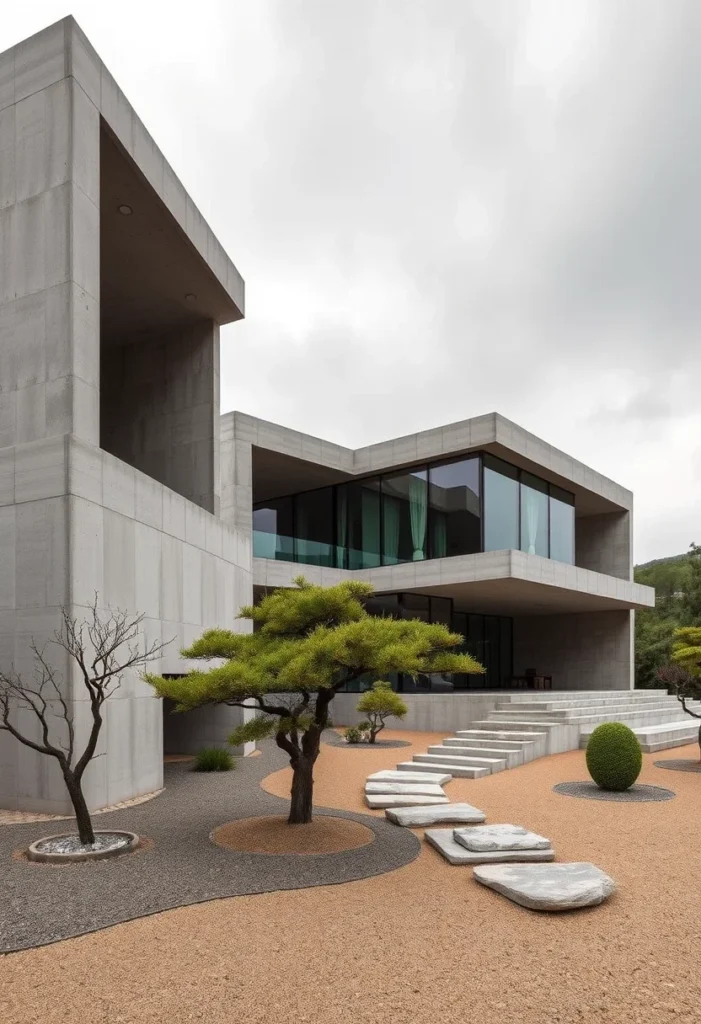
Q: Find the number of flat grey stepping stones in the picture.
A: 7